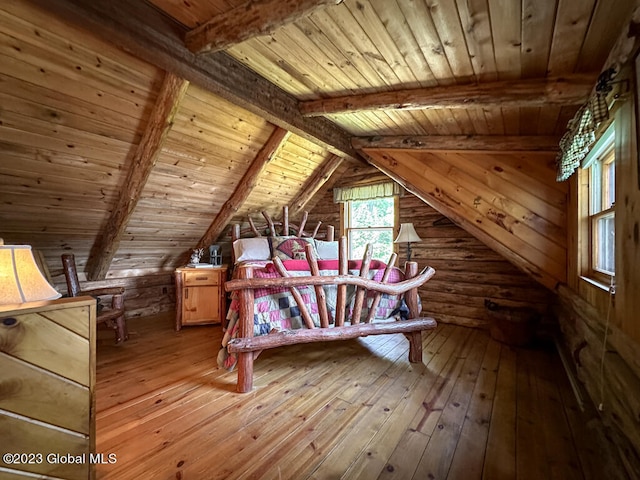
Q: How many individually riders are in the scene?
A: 0